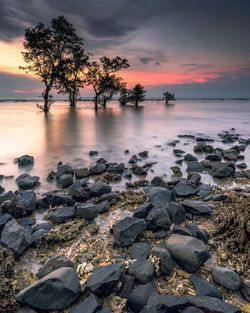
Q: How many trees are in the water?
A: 7